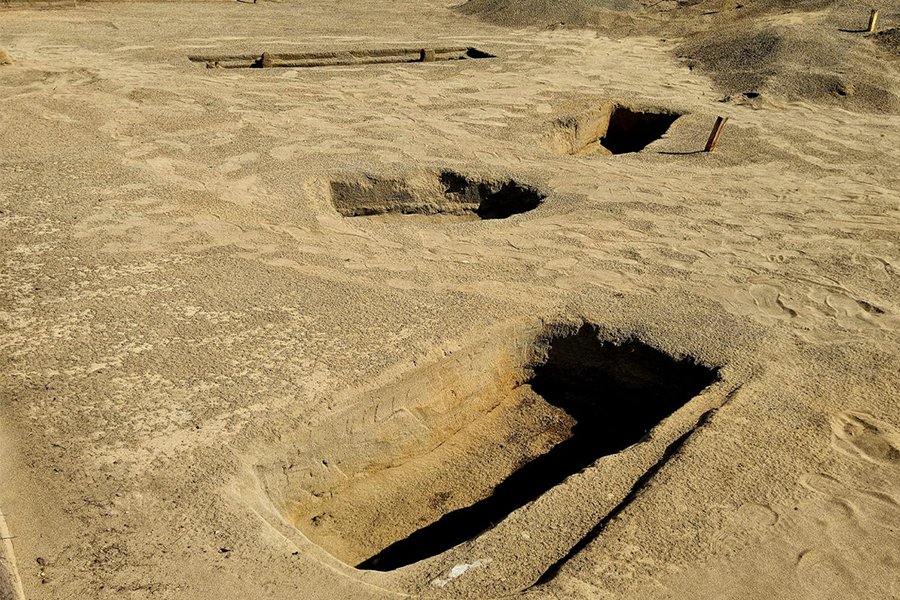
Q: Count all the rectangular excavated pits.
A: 4